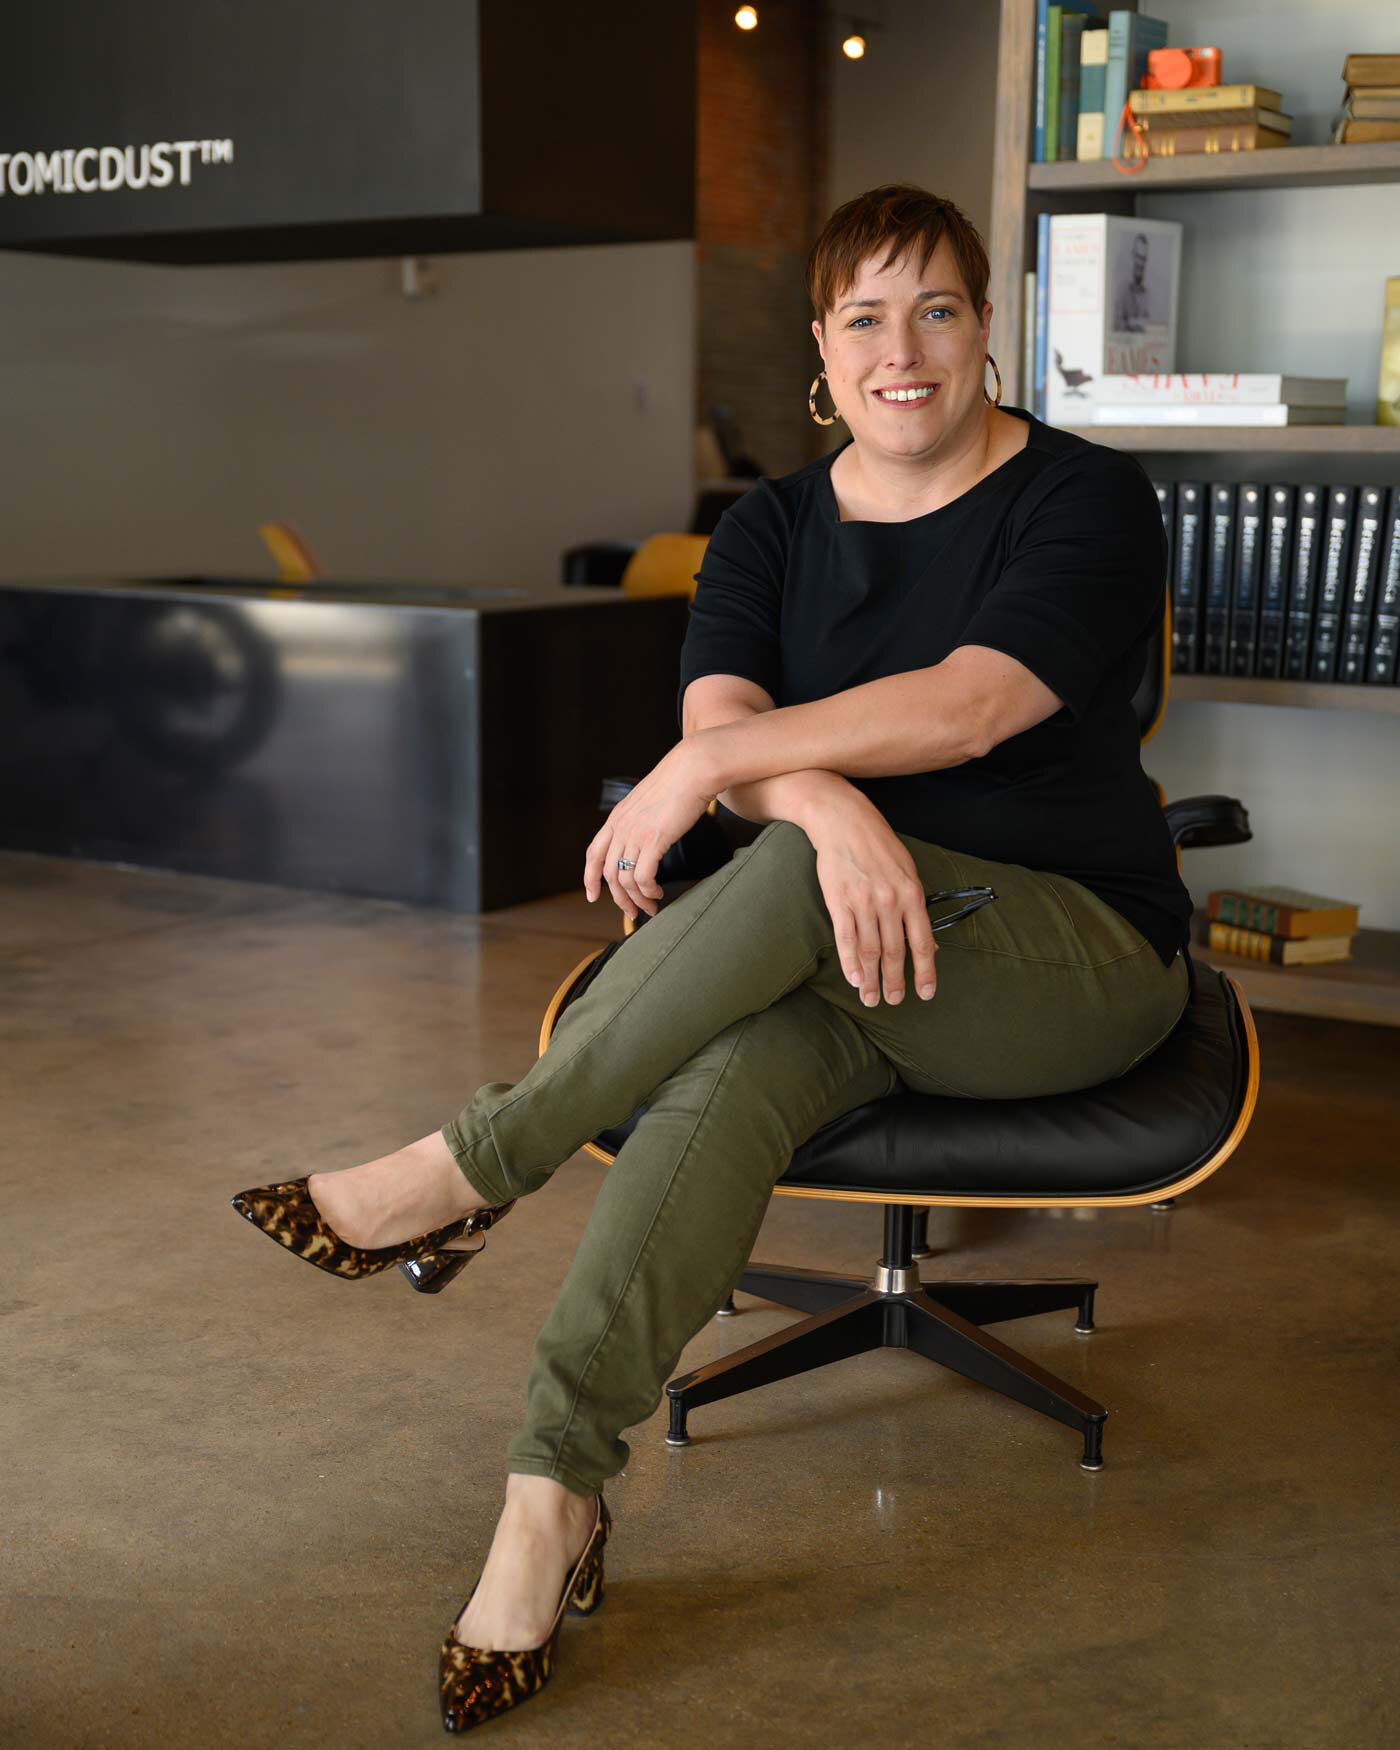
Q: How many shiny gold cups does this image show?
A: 0